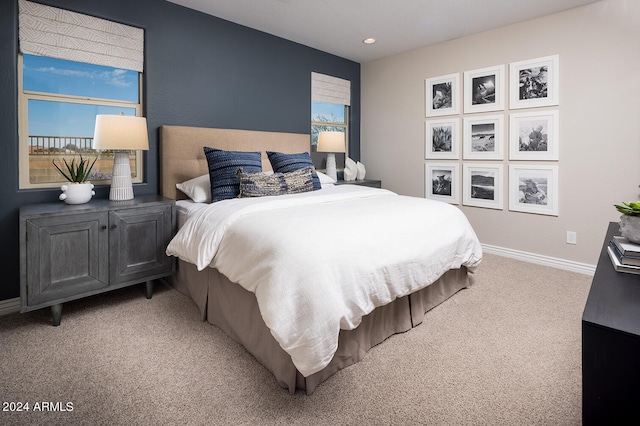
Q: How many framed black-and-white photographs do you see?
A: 9